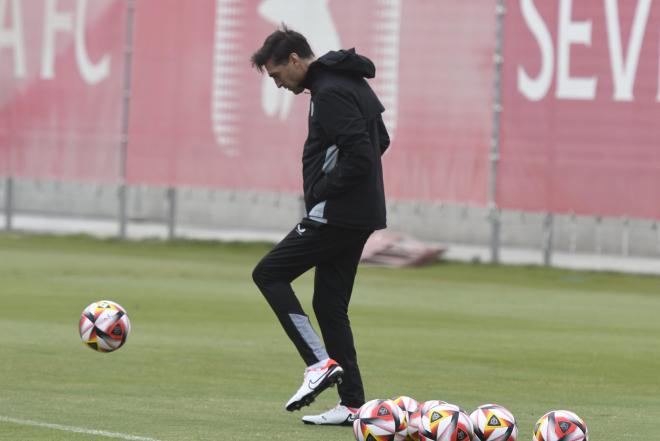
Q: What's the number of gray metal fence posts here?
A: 5